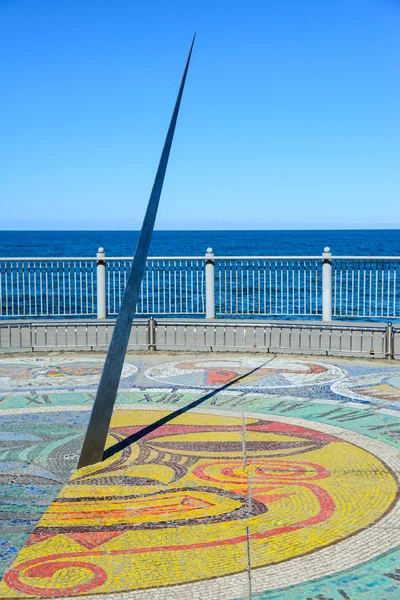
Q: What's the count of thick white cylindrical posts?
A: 3